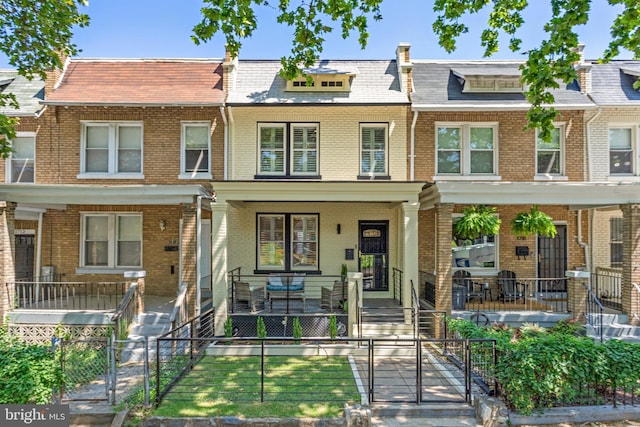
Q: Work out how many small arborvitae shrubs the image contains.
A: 4